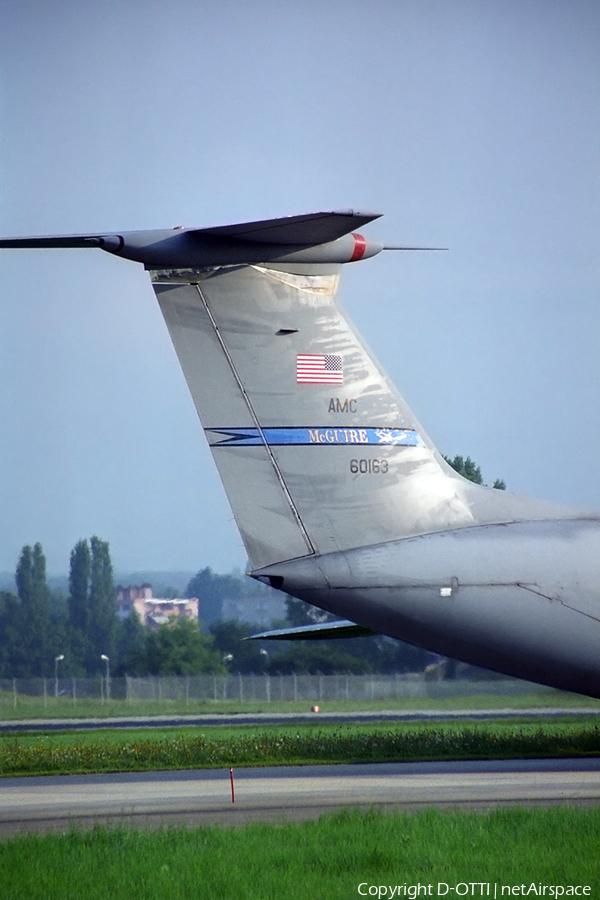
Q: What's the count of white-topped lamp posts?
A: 4